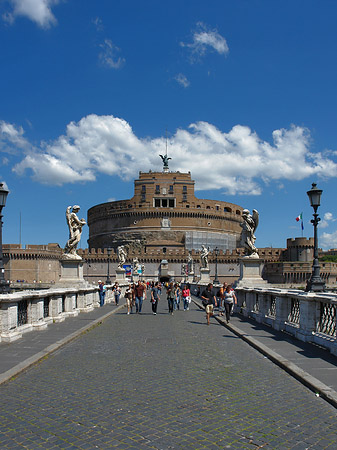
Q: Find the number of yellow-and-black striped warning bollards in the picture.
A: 0